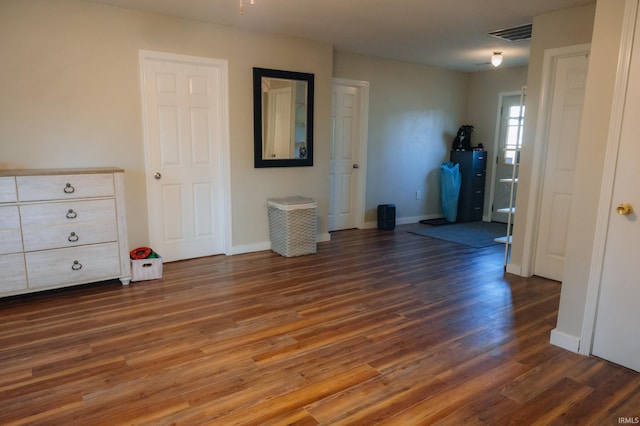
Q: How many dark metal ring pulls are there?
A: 4